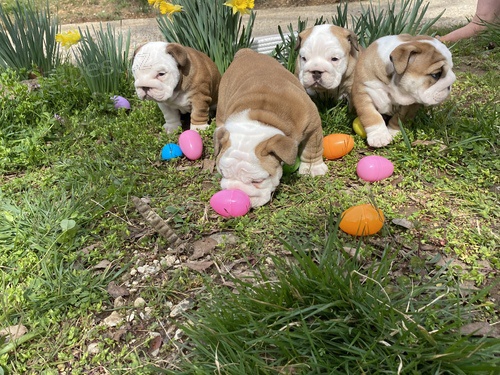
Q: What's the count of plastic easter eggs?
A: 9